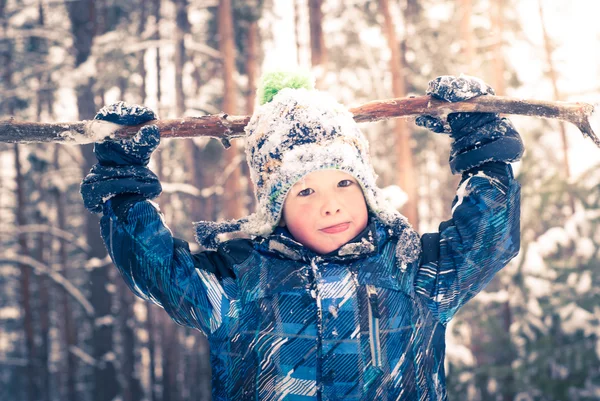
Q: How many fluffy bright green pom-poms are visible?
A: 1